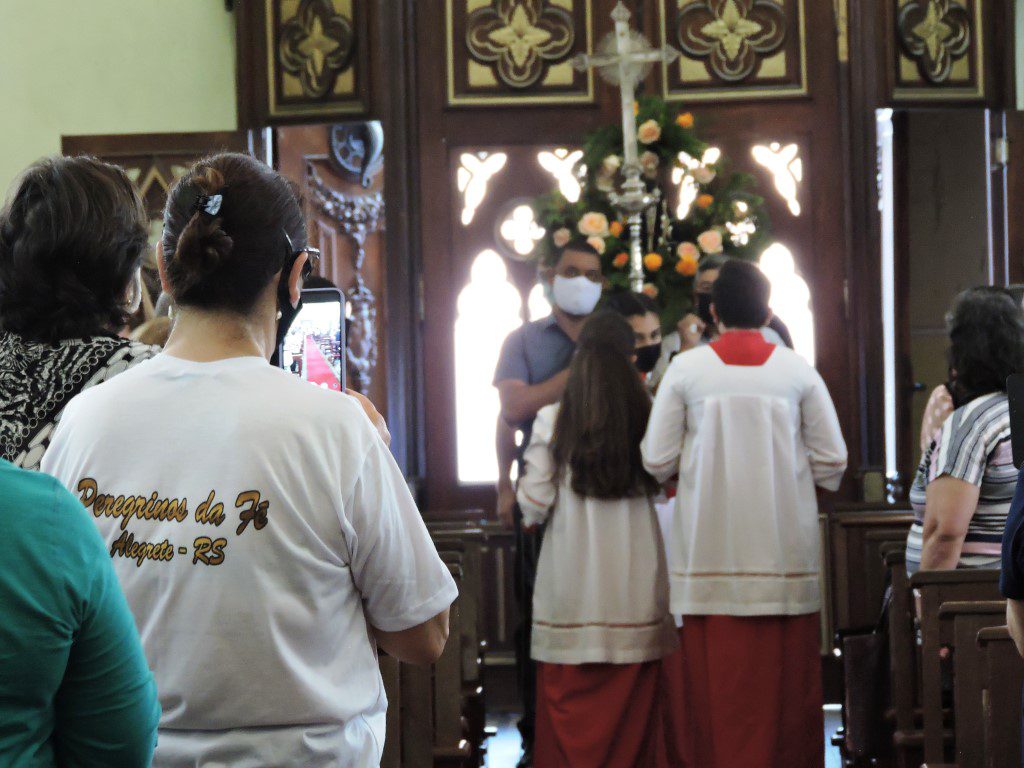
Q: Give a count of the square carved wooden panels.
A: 4